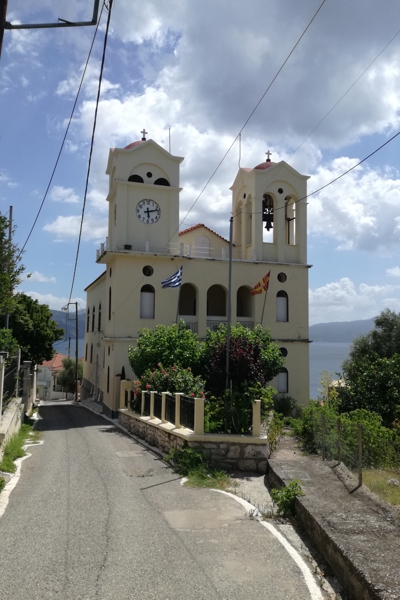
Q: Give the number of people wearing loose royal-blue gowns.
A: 0